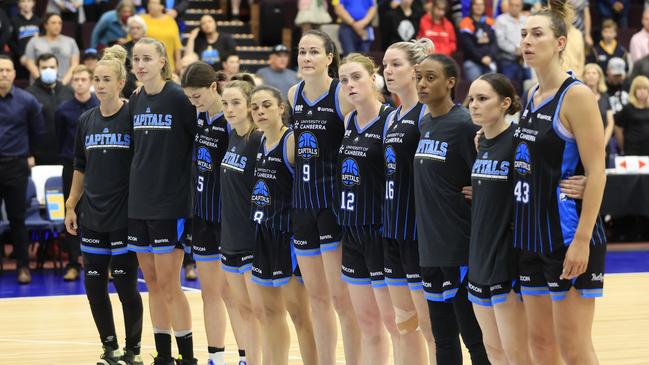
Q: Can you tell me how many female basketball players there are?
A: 11